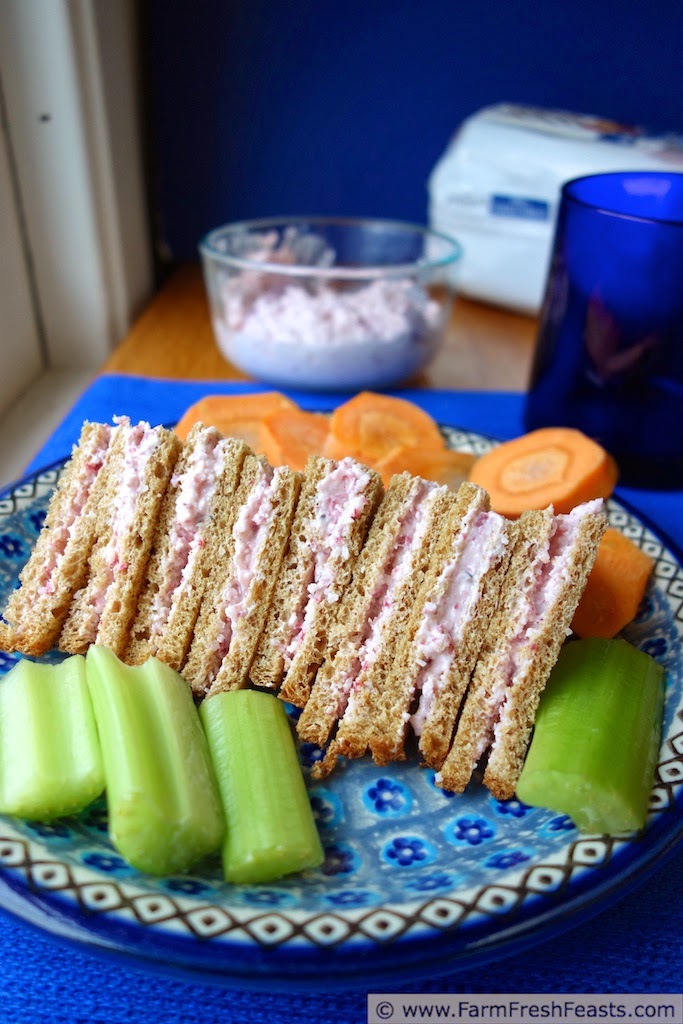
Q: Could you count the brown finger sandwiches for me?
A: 8